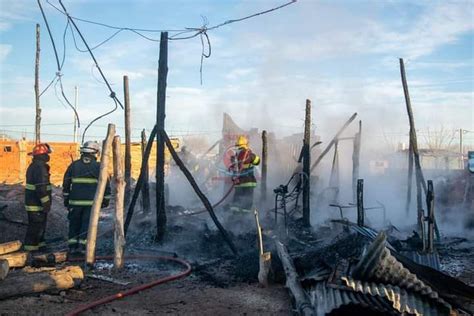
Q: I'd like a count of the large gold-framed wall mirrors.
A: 0